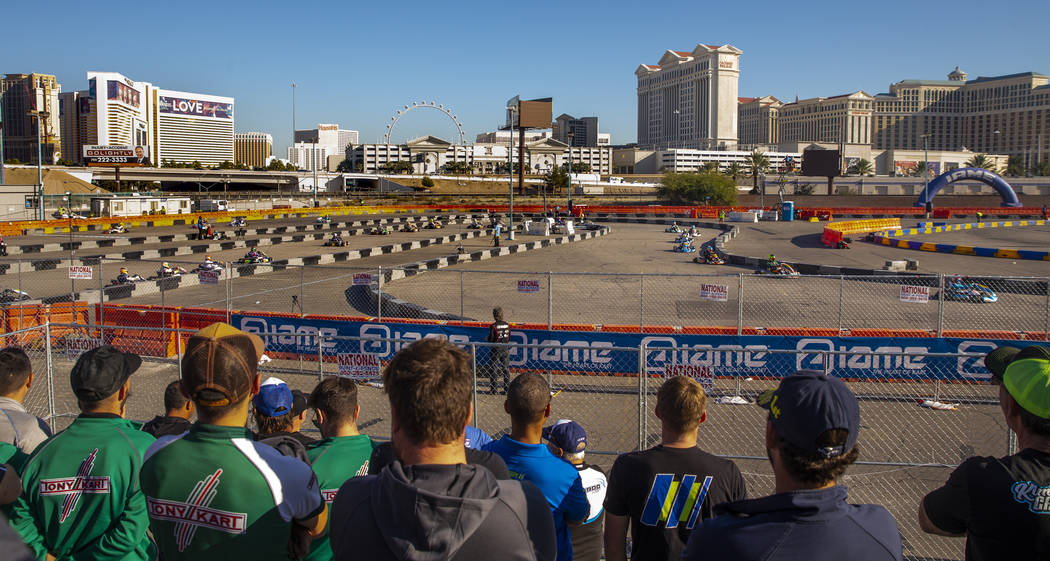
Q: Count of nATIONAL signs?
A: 9